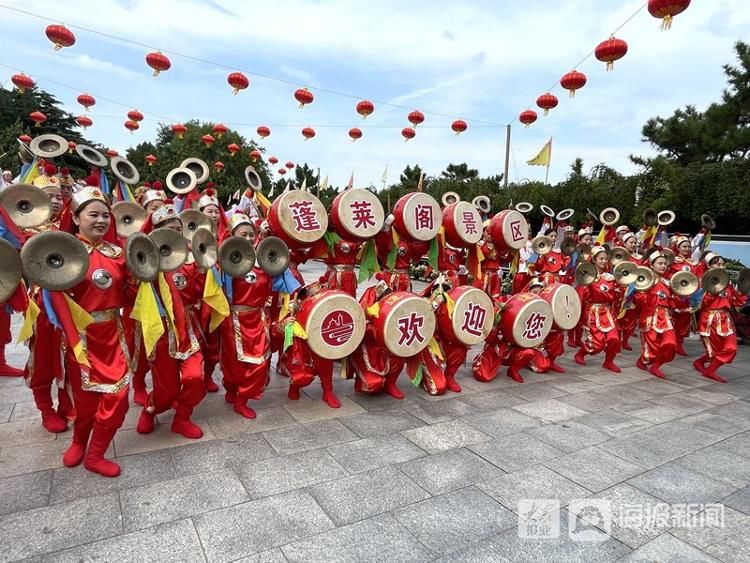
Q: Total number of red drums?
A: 10